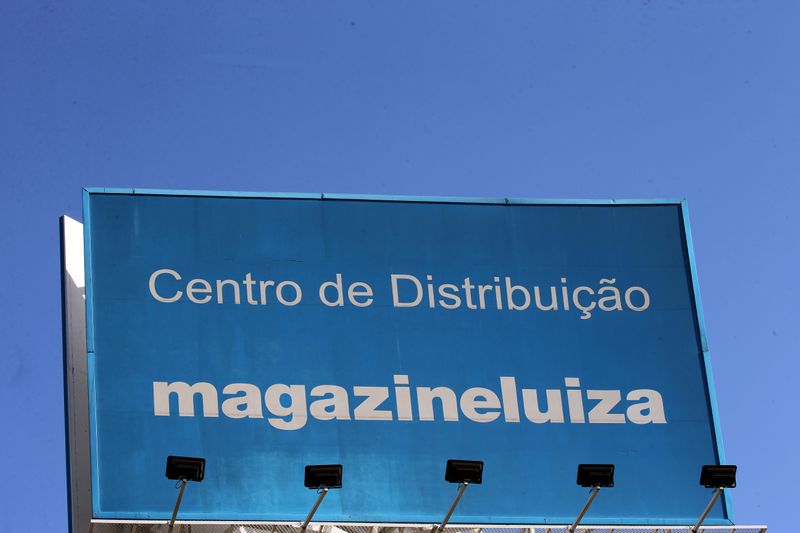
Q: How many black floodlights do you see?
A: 5